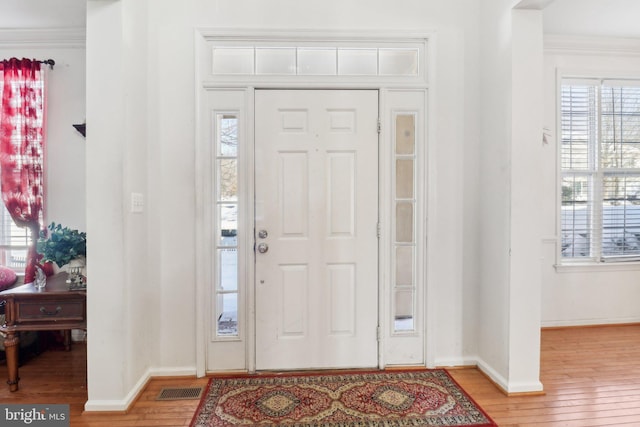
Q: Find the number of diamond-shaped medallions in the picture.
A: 2